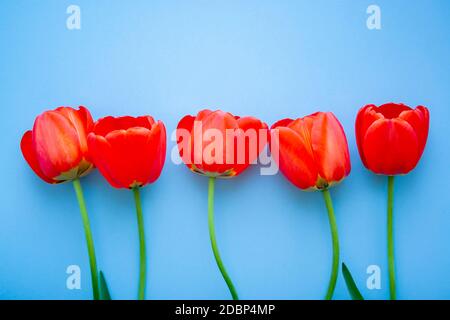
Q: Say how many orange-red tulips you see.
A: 5